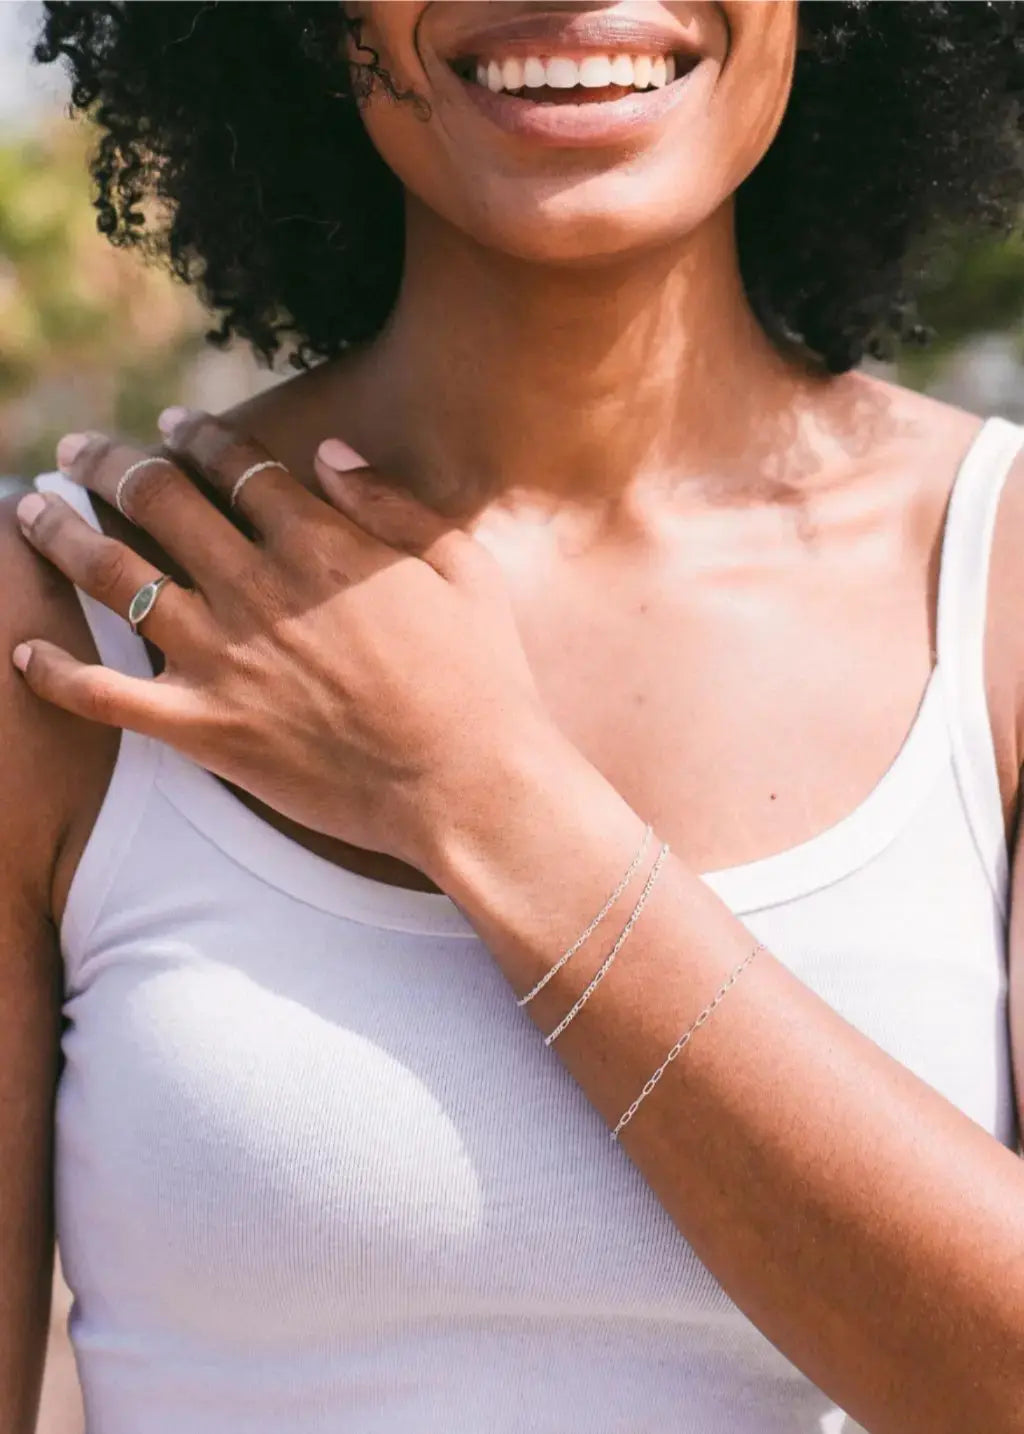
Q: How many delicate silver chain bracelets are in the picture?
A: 3